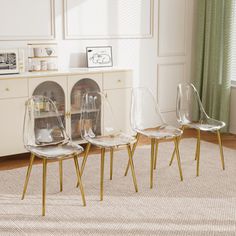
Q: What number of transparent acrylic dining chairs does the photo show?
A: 4